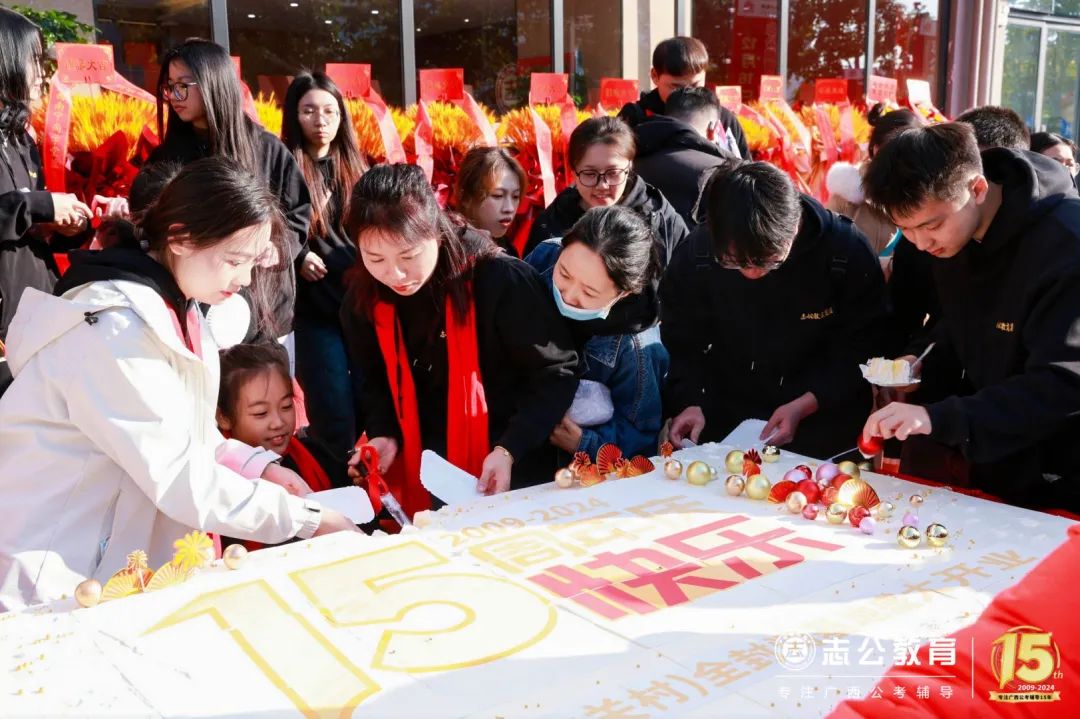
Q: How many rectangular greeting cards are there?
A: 11